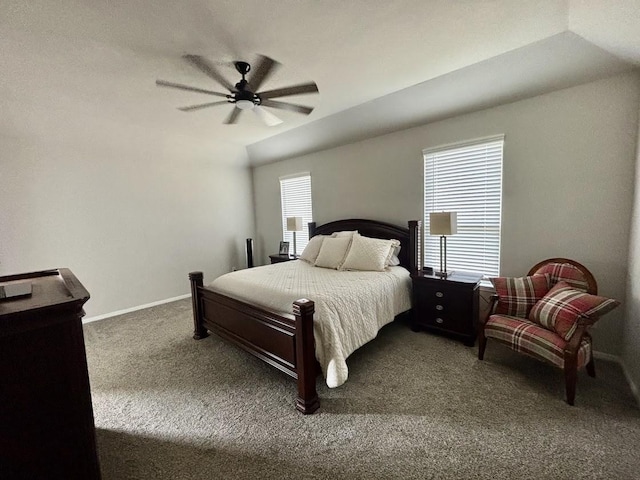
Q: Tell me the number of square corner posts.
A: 4